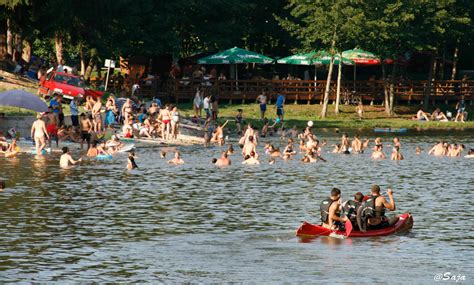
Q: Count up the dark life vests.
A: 3